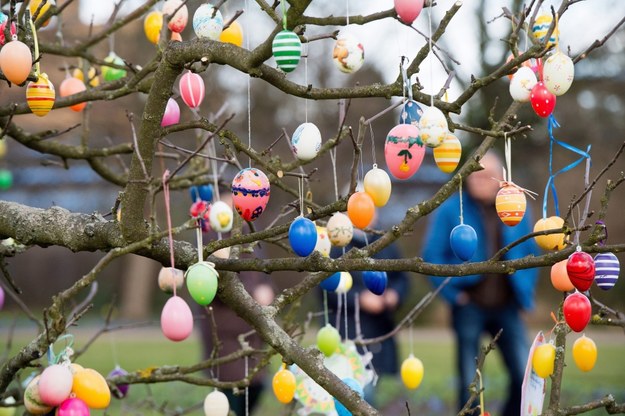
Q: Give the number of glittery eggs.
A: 0